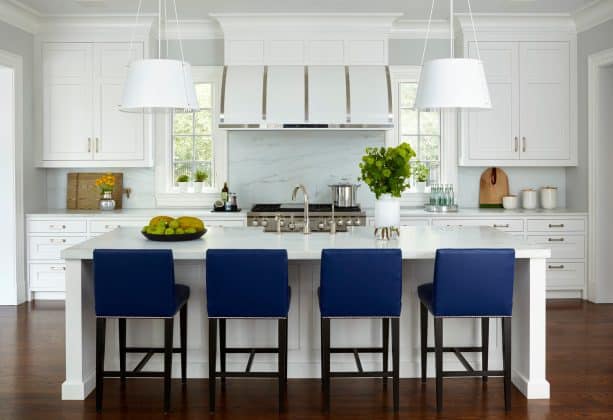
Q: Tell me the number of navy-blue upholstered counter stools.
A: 4